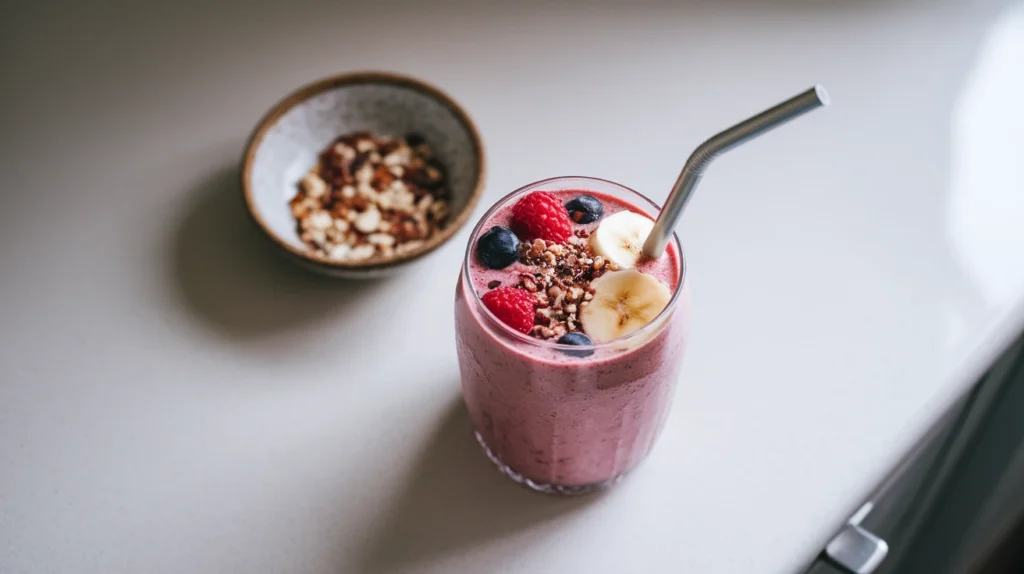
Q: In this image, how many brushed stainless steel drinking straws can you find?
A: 1